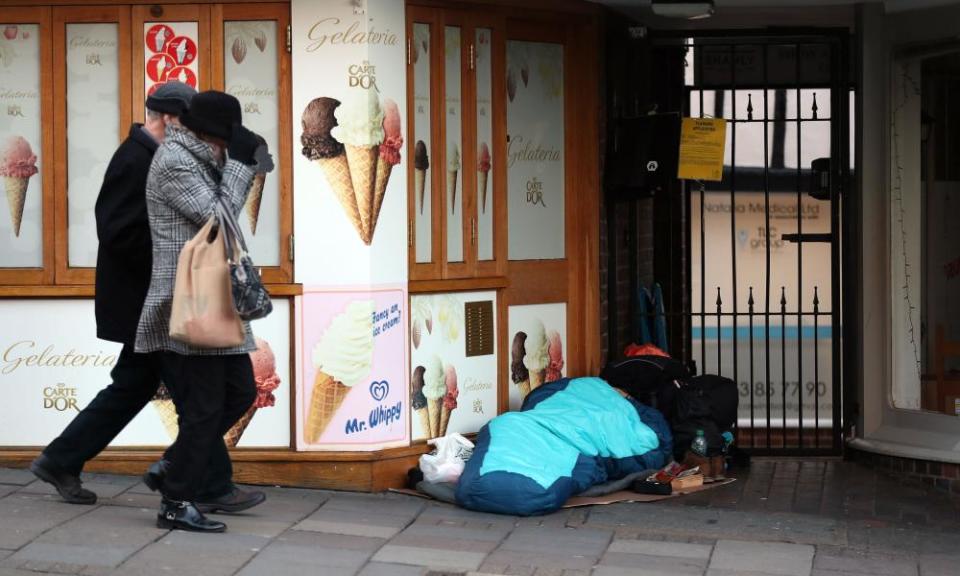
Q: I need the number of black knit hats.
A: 1